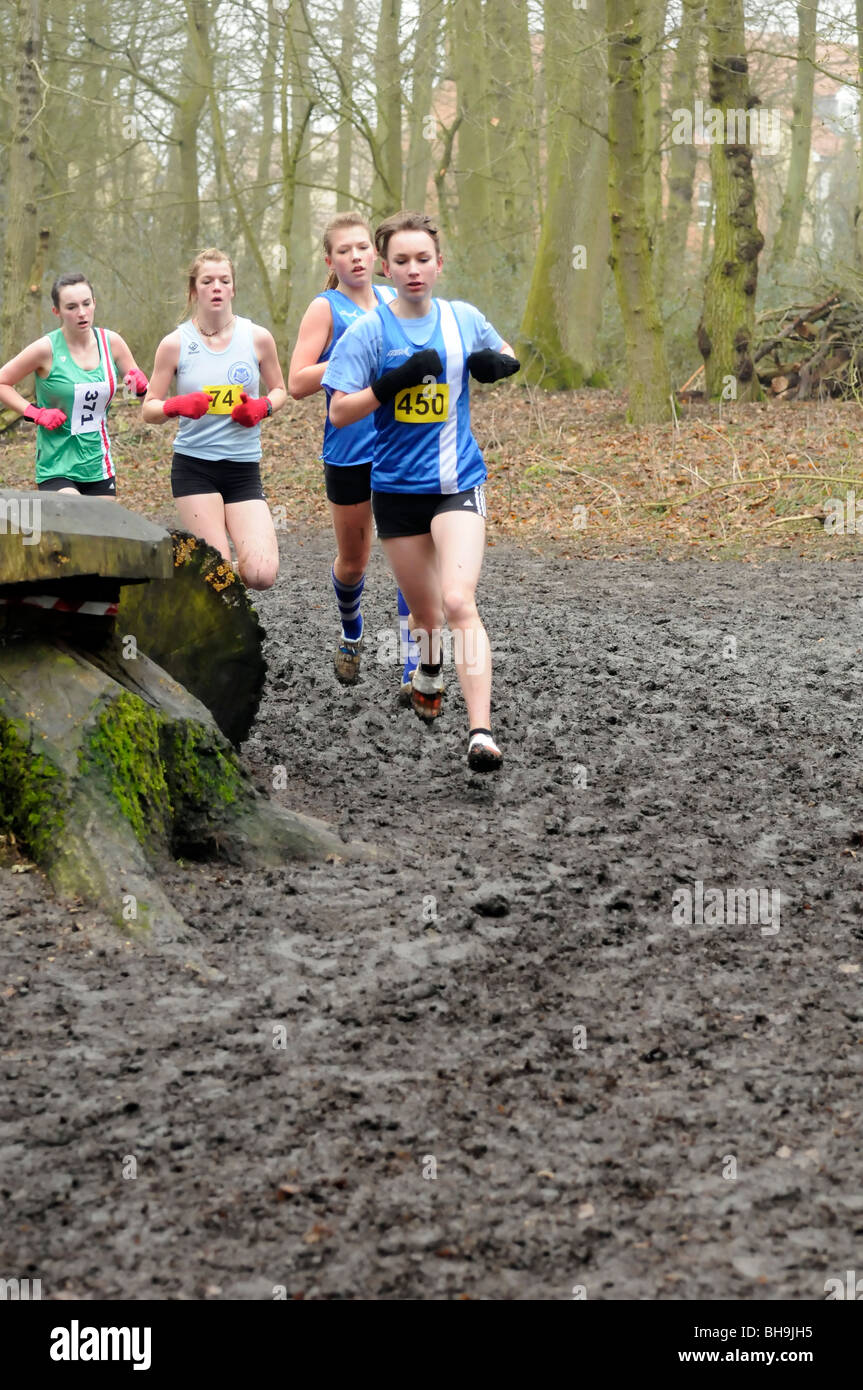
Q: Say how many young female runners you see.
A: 4